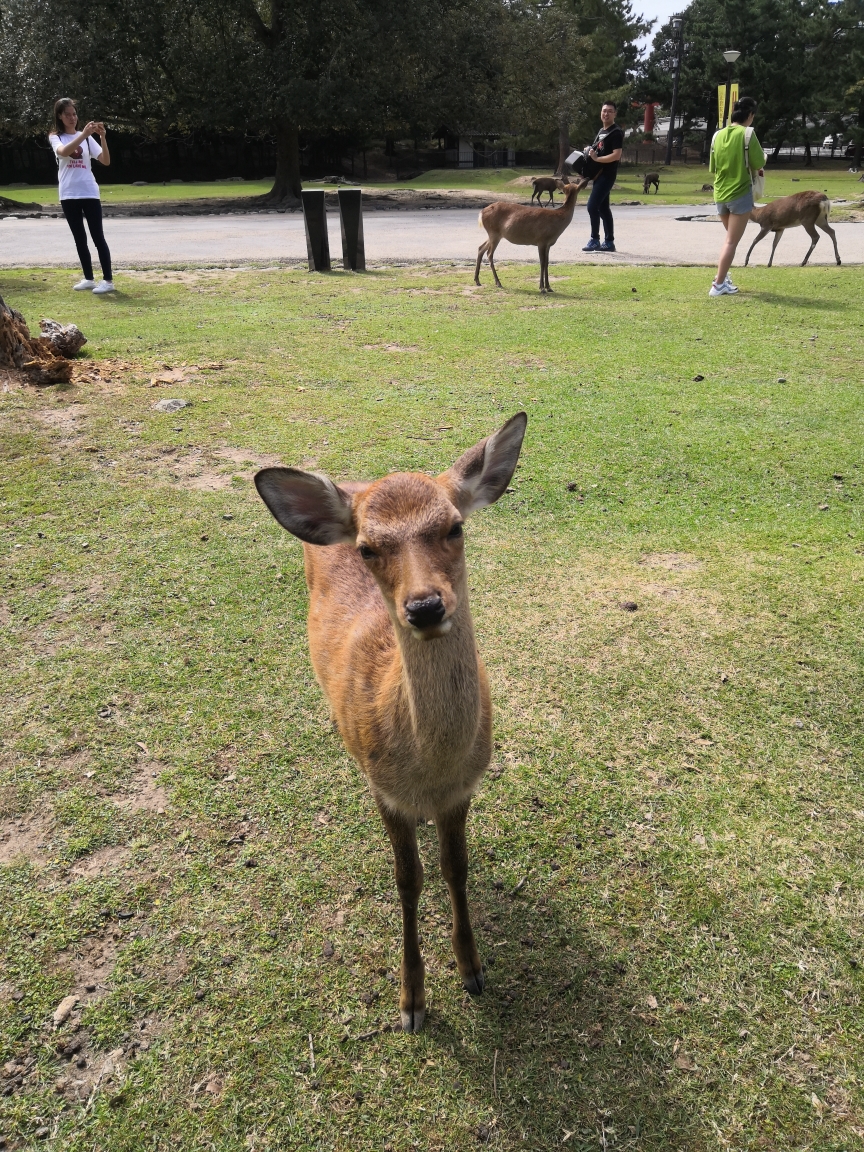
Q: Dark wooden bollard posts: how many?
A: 2